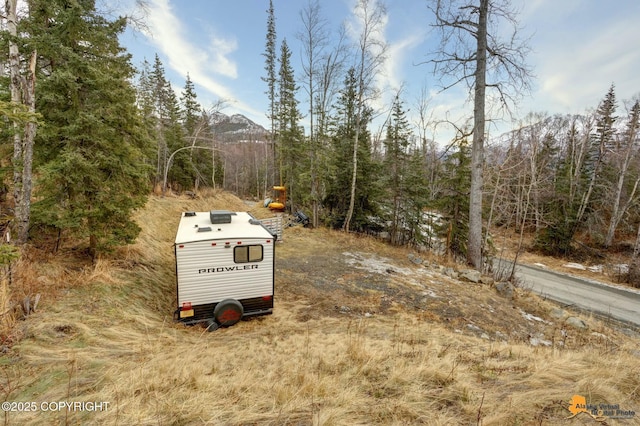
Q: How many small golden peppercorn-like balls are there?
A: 0